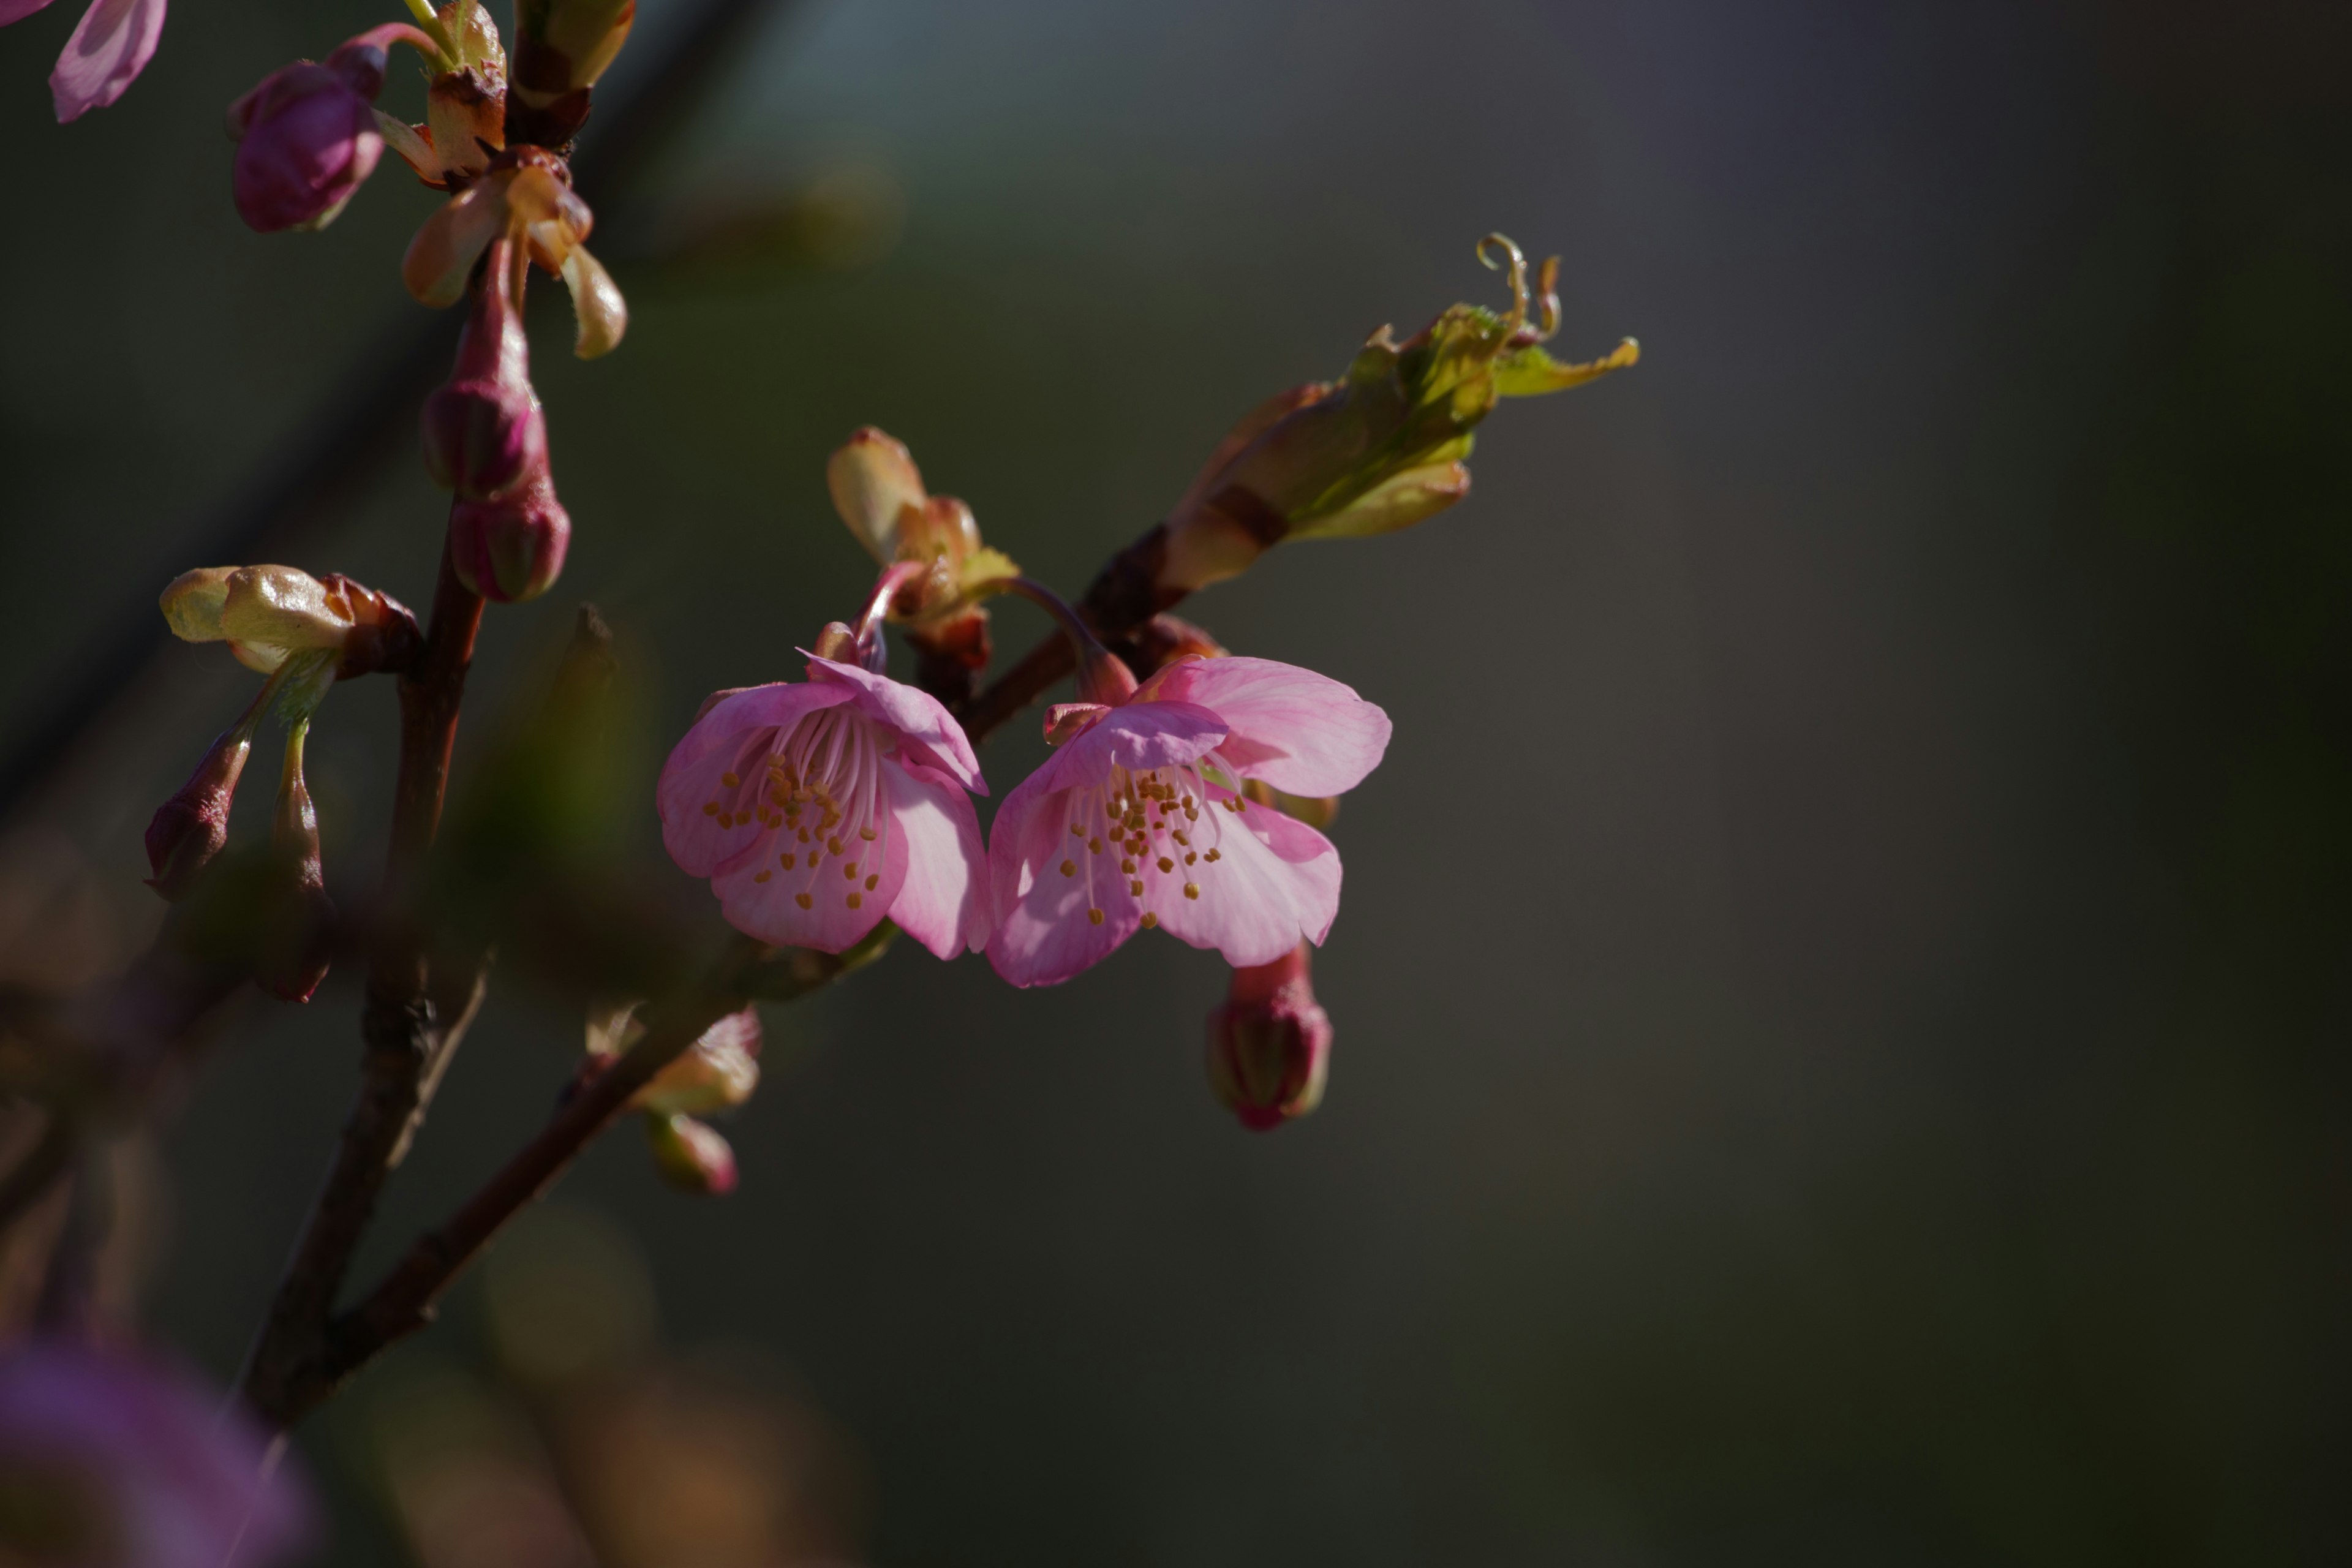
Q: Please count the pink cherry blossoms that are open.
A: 2